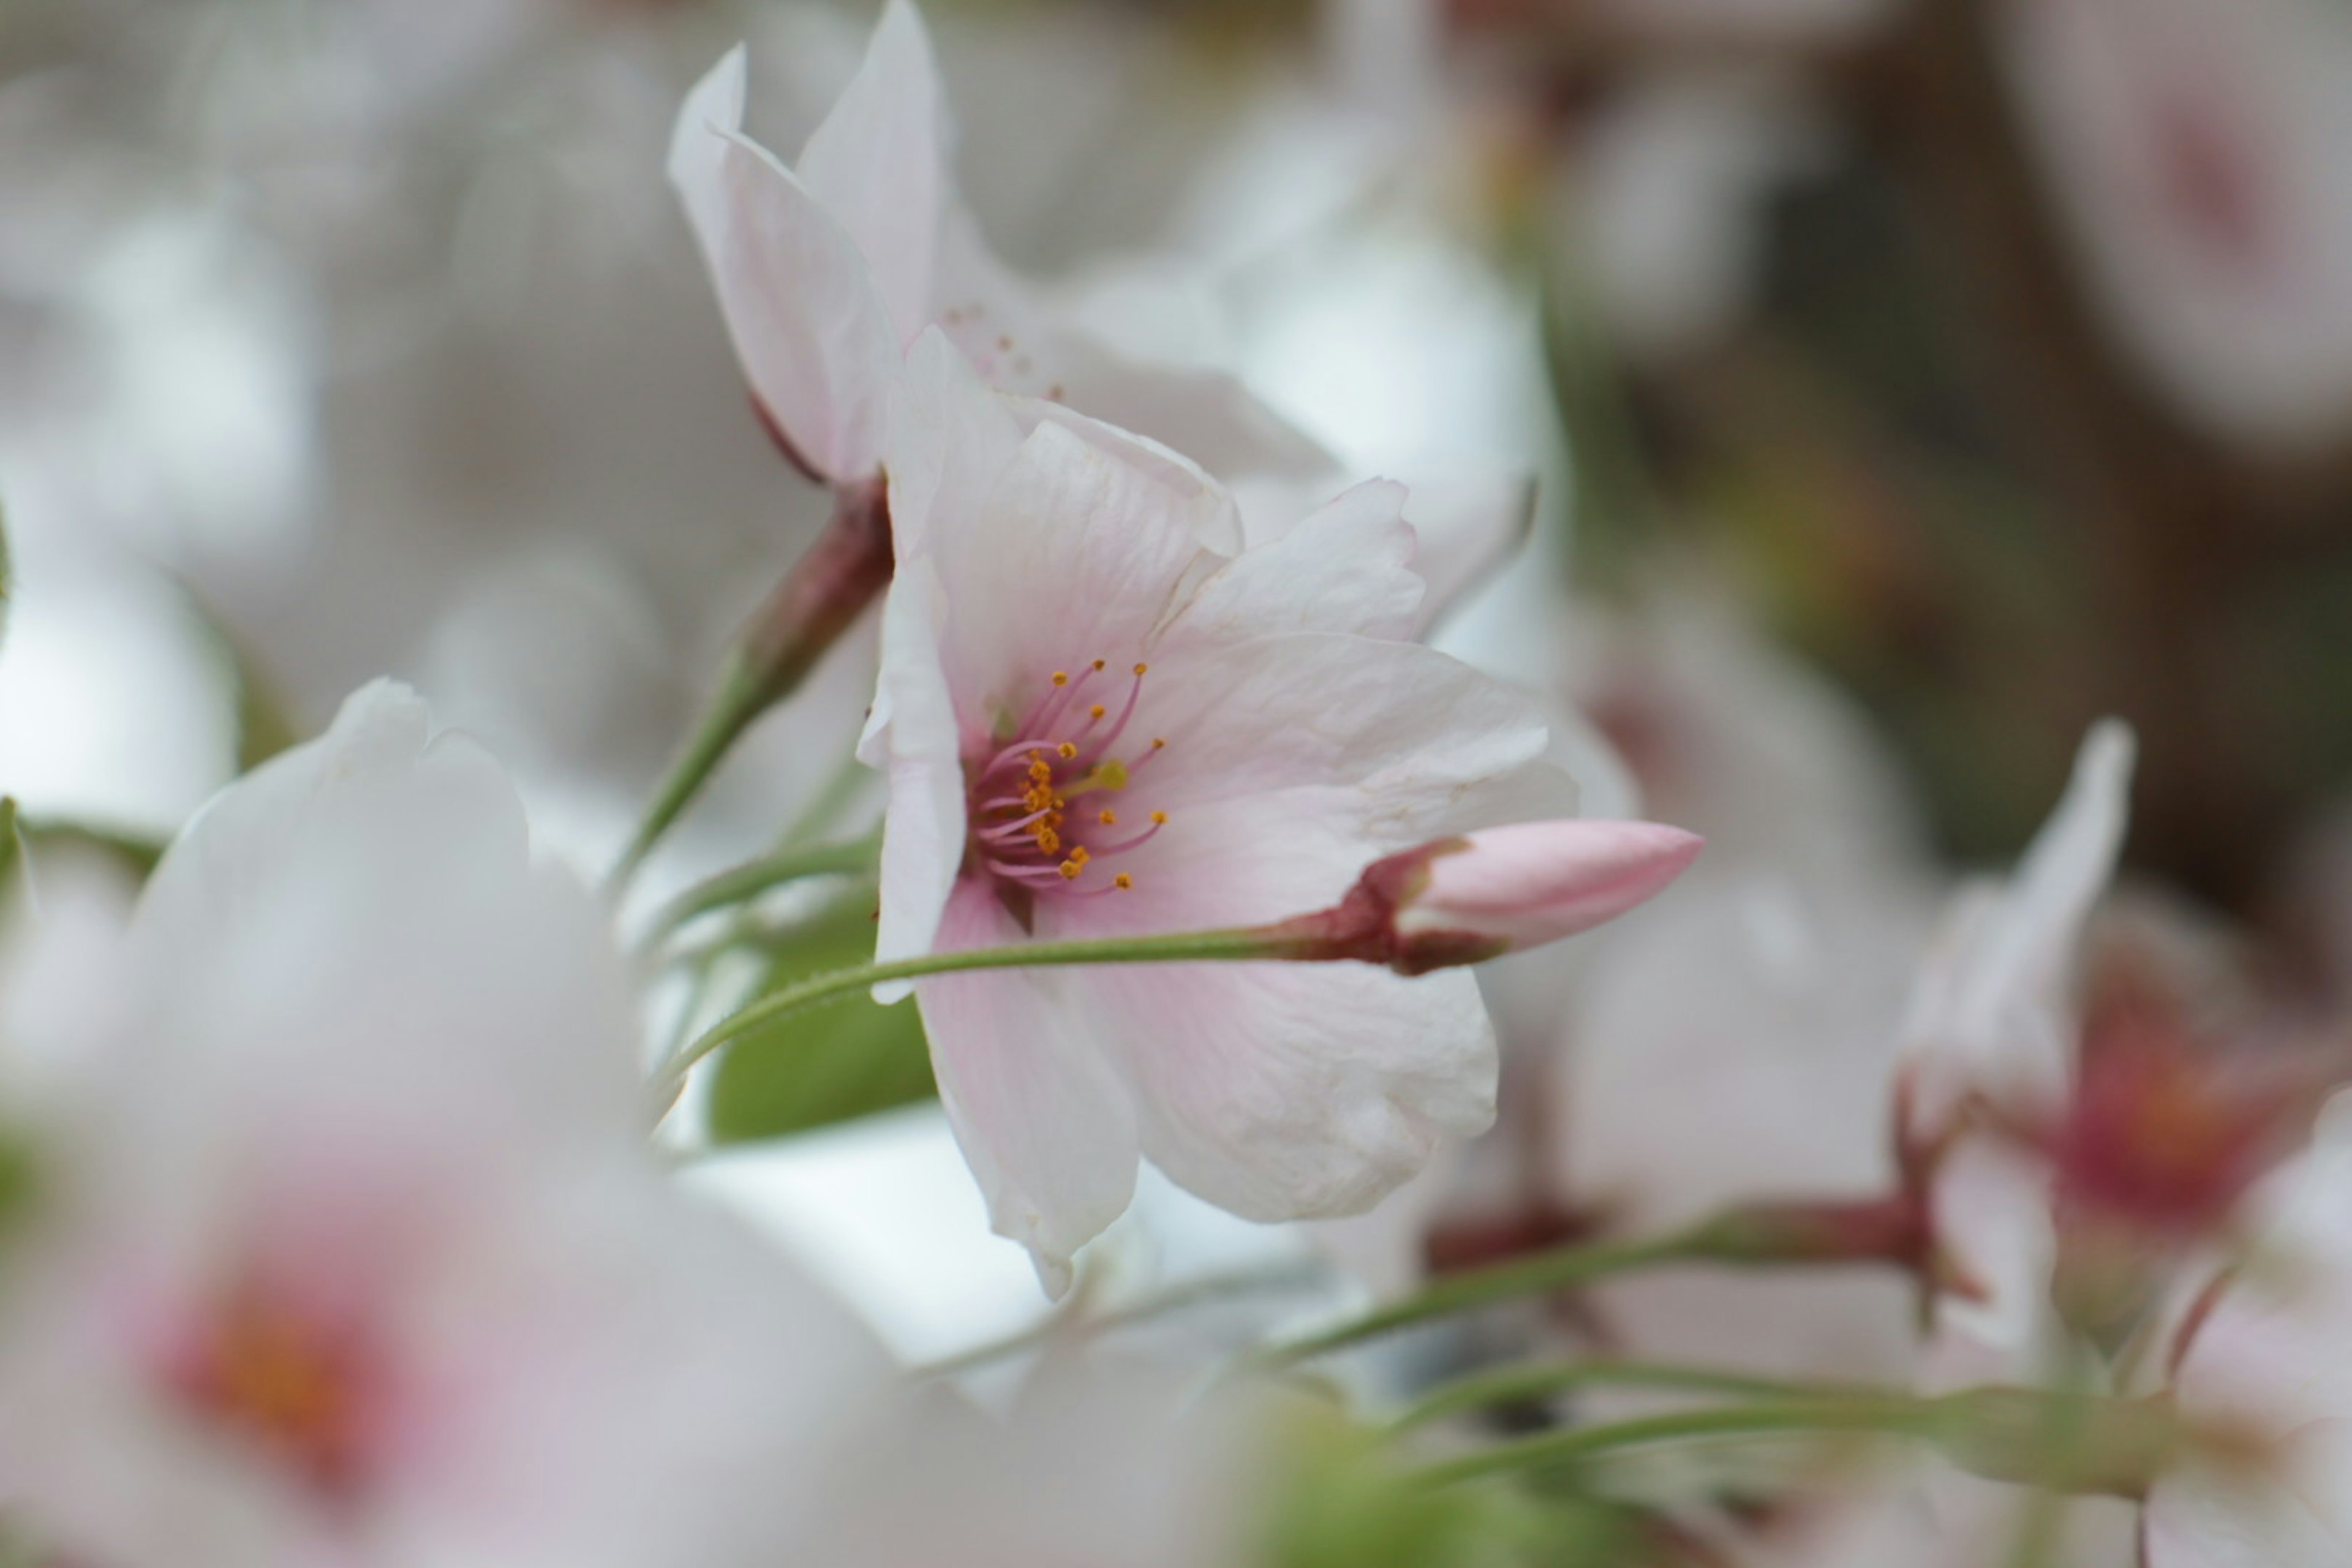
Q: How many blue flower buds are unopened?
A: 0